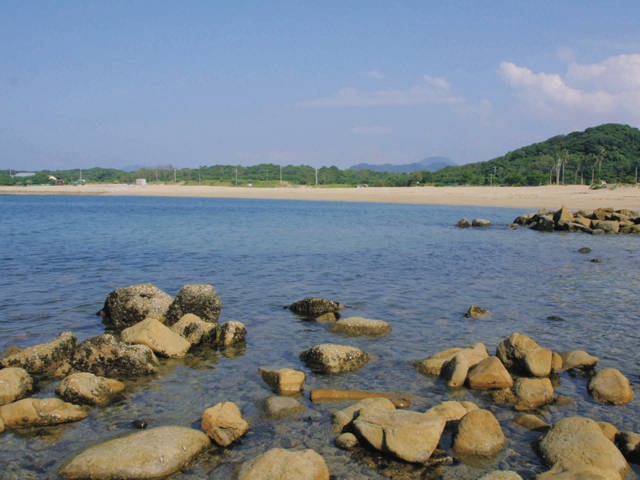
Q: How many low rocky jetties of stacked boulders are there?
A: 1